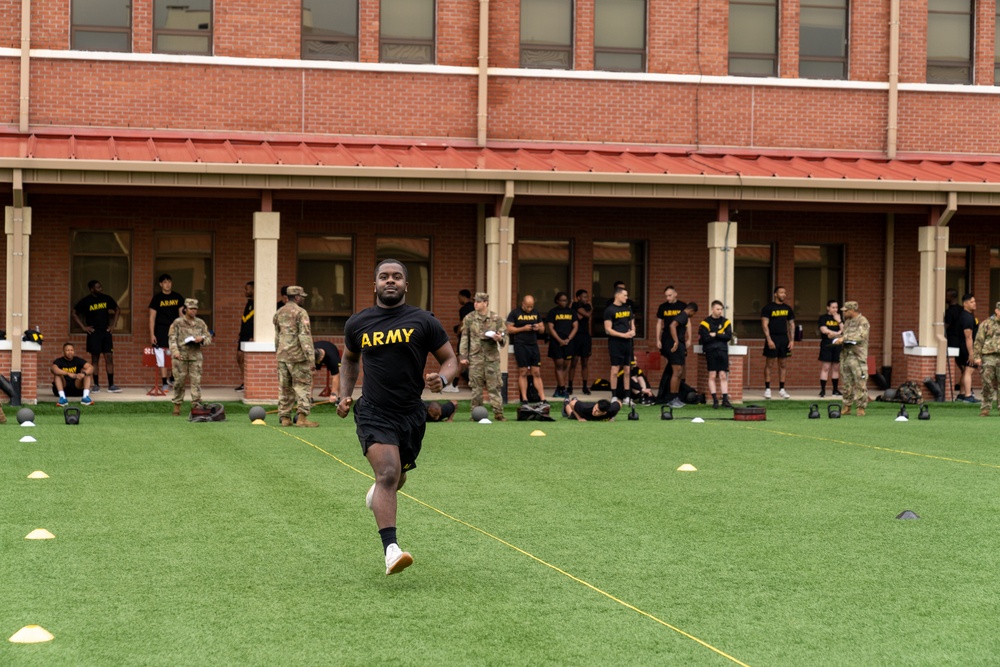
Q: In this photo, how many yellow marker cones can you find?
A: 6